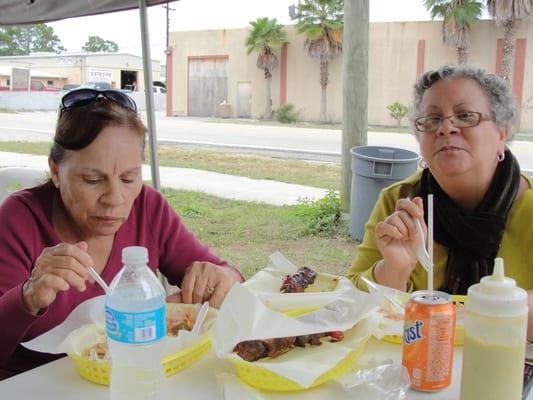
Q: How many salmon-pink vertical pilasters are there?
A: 5